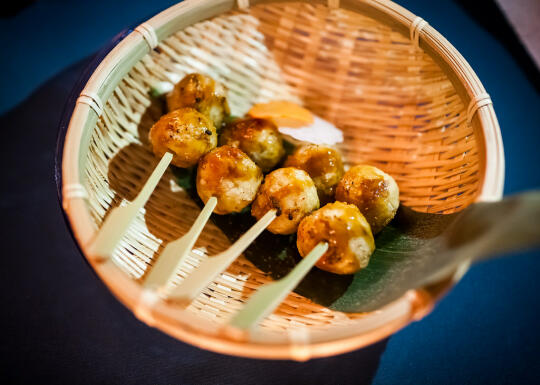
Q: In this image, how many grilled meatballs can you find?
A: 8